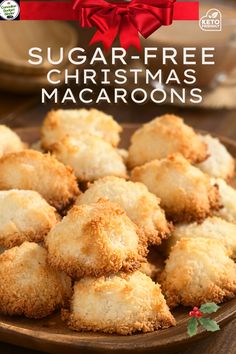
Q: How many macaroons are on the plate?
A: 15